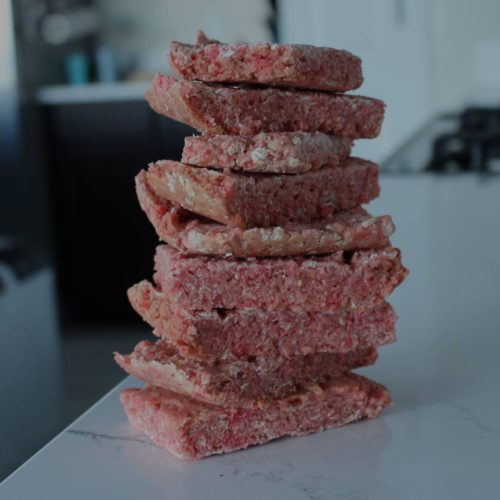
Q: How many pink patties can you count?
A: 9